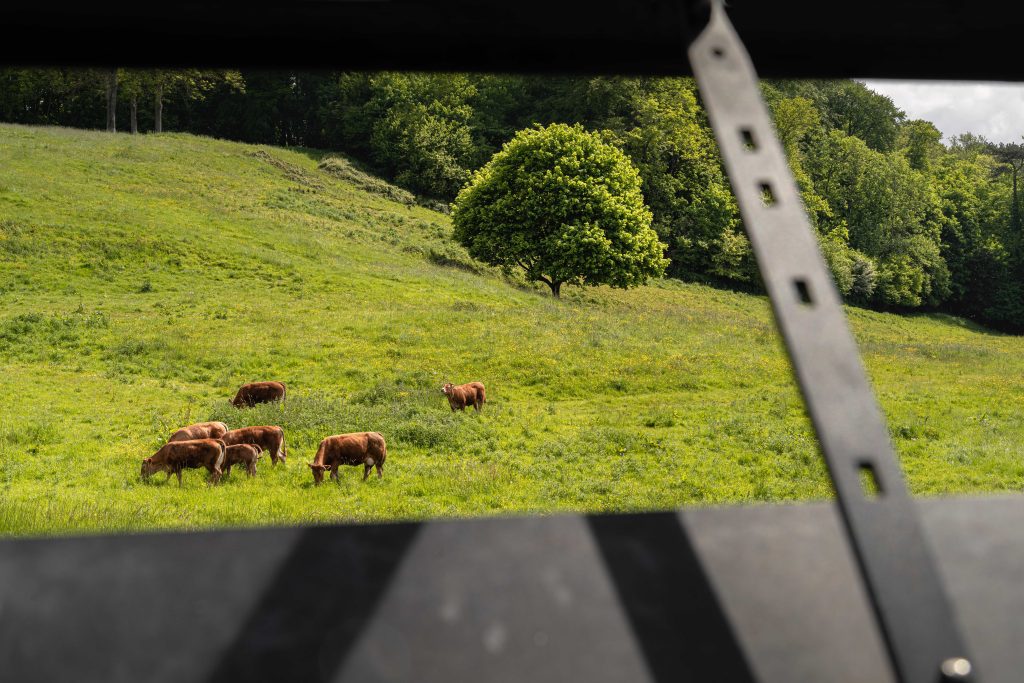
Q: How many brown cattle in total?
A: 7